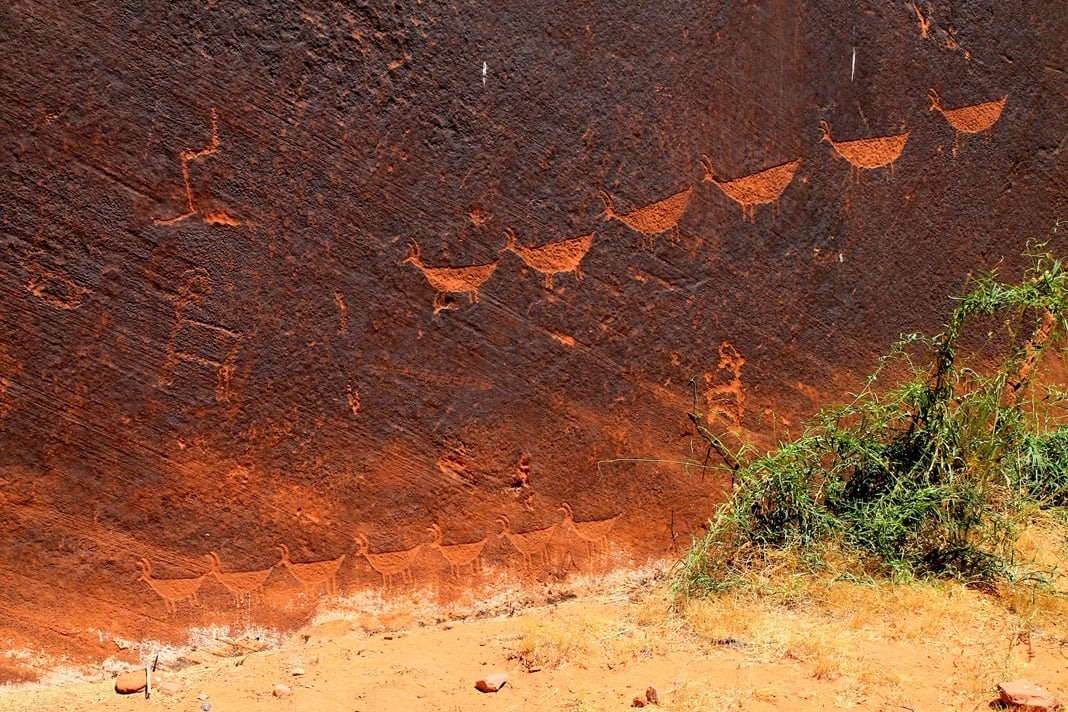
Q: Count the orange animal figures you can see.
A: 13